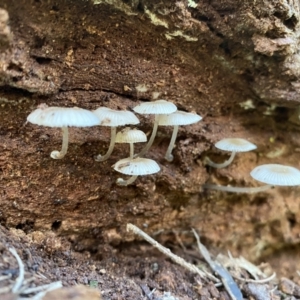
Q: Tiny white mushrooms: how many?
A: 8